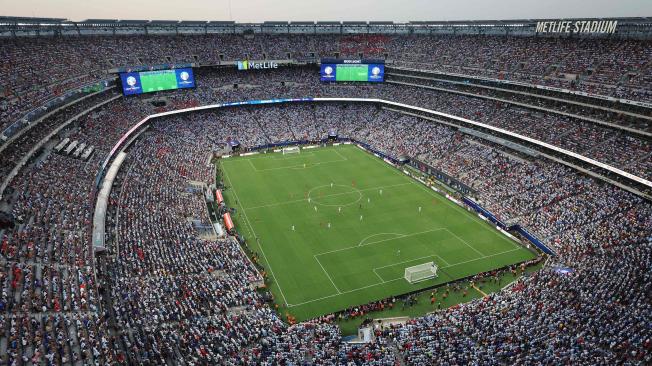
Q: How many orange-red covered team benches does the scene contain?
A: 2